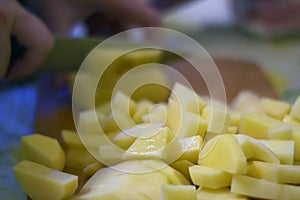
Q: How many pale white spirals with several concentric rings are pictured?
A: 1